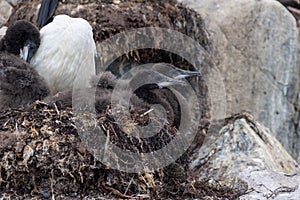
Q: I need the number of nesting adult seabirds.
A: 1